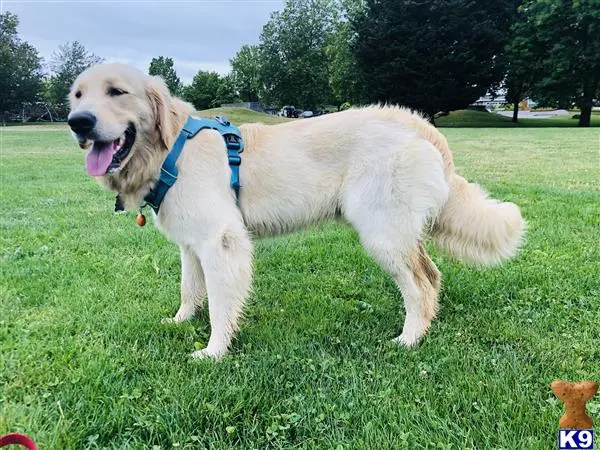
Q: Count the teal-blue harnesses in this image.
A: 1